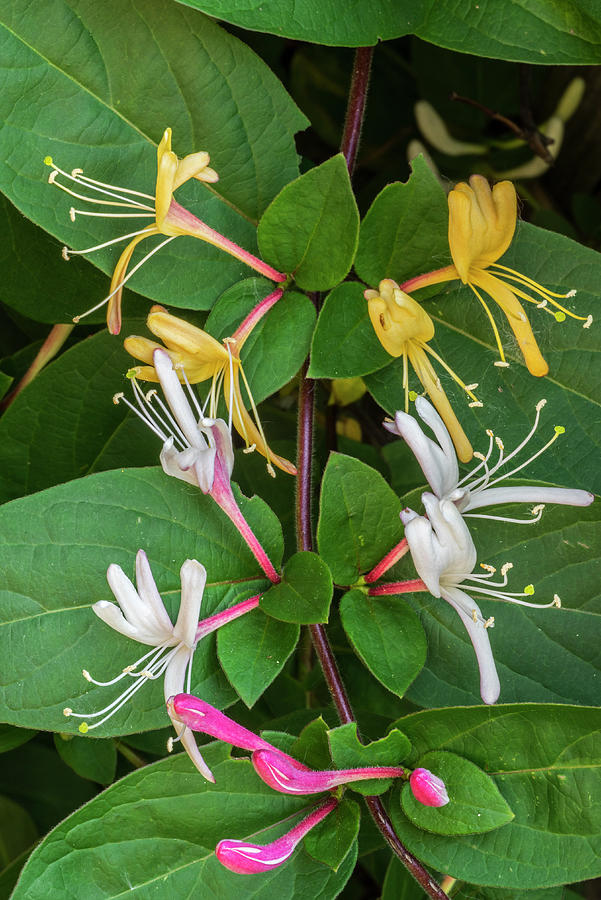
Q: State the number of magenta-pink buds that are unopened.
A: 4